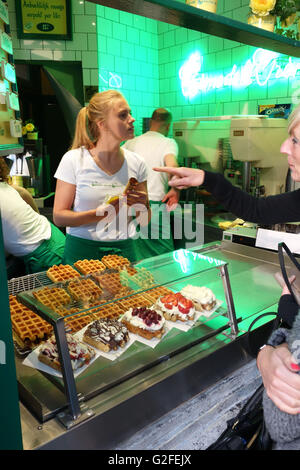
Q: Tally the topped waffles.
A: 5